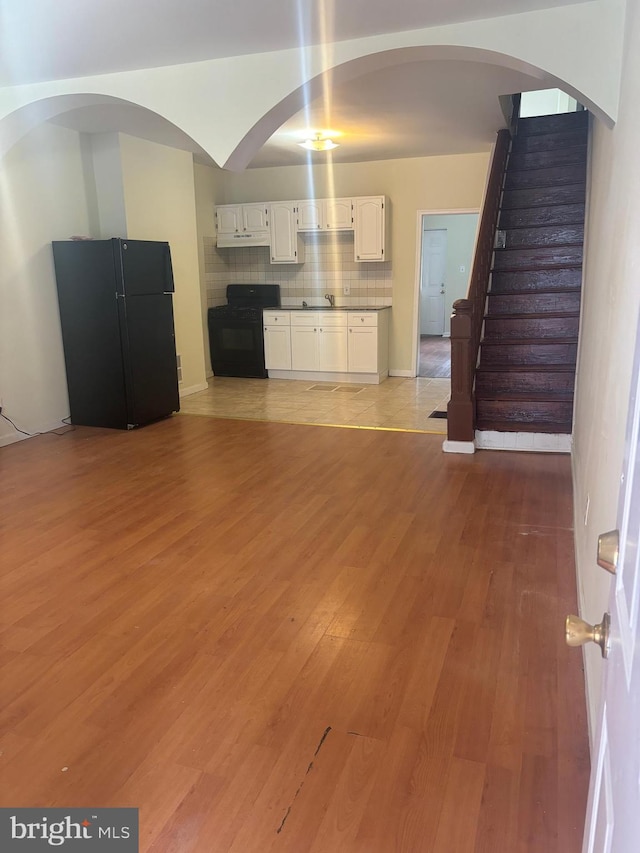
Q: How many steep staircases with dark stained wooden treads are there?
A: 1